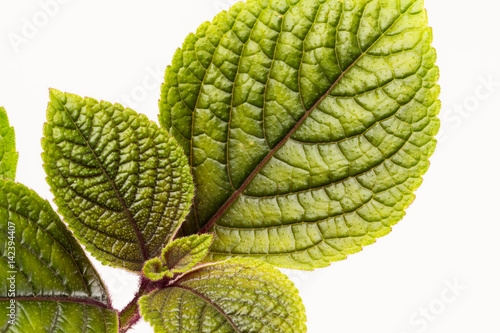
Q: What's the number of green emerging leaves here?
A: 2